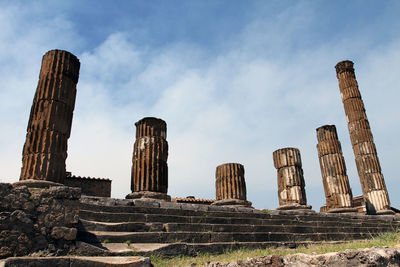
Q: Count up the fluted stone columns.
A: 6